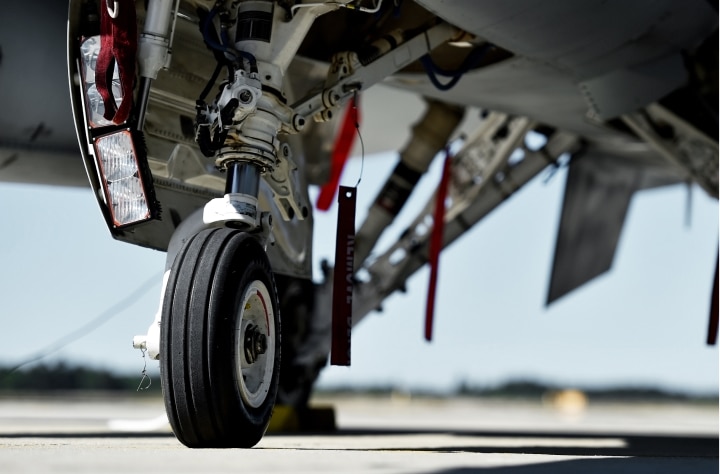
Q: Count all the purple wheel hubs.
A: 0